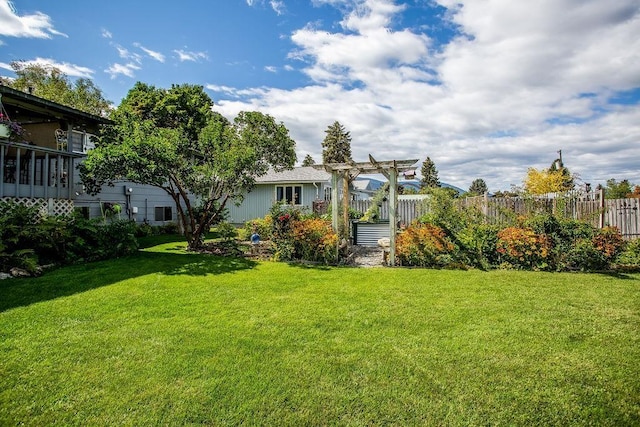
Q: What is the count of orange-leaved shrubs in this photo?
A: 4